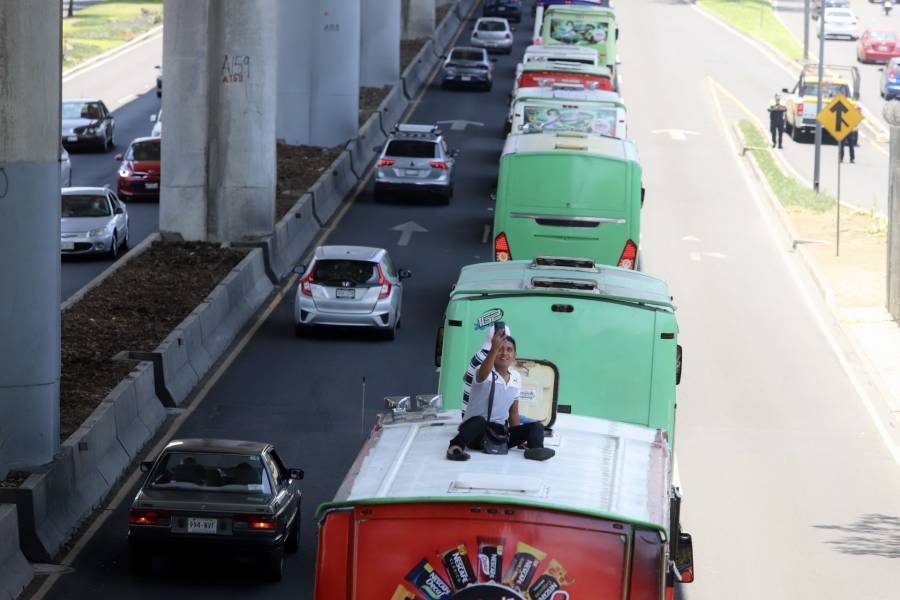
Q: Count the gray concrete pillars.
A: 5